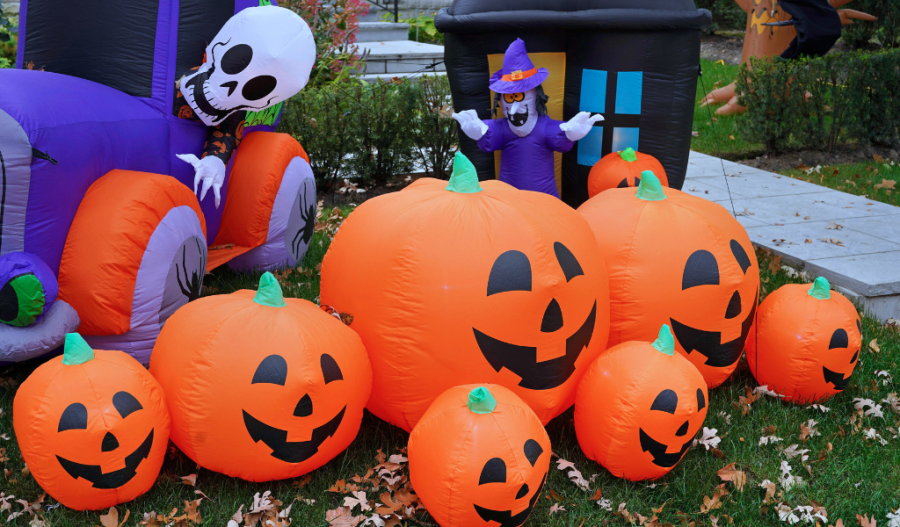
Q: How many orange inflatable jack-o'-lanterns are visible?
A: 8